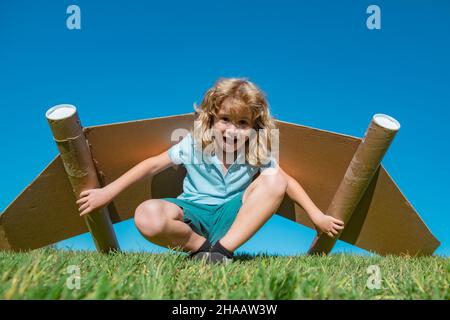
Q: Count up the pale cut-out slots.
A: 0